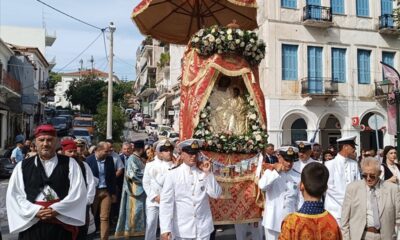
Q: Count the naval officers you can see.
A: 5